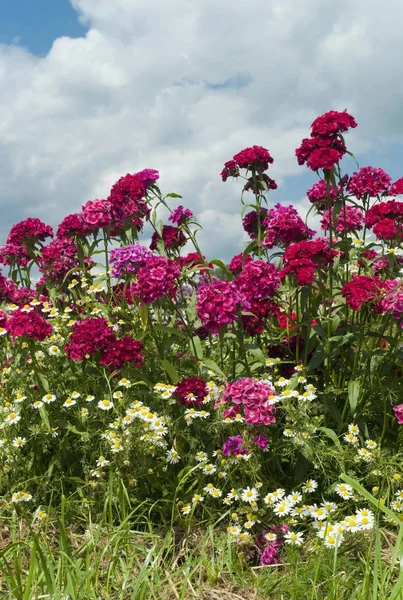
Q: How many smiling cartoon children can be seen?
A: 0